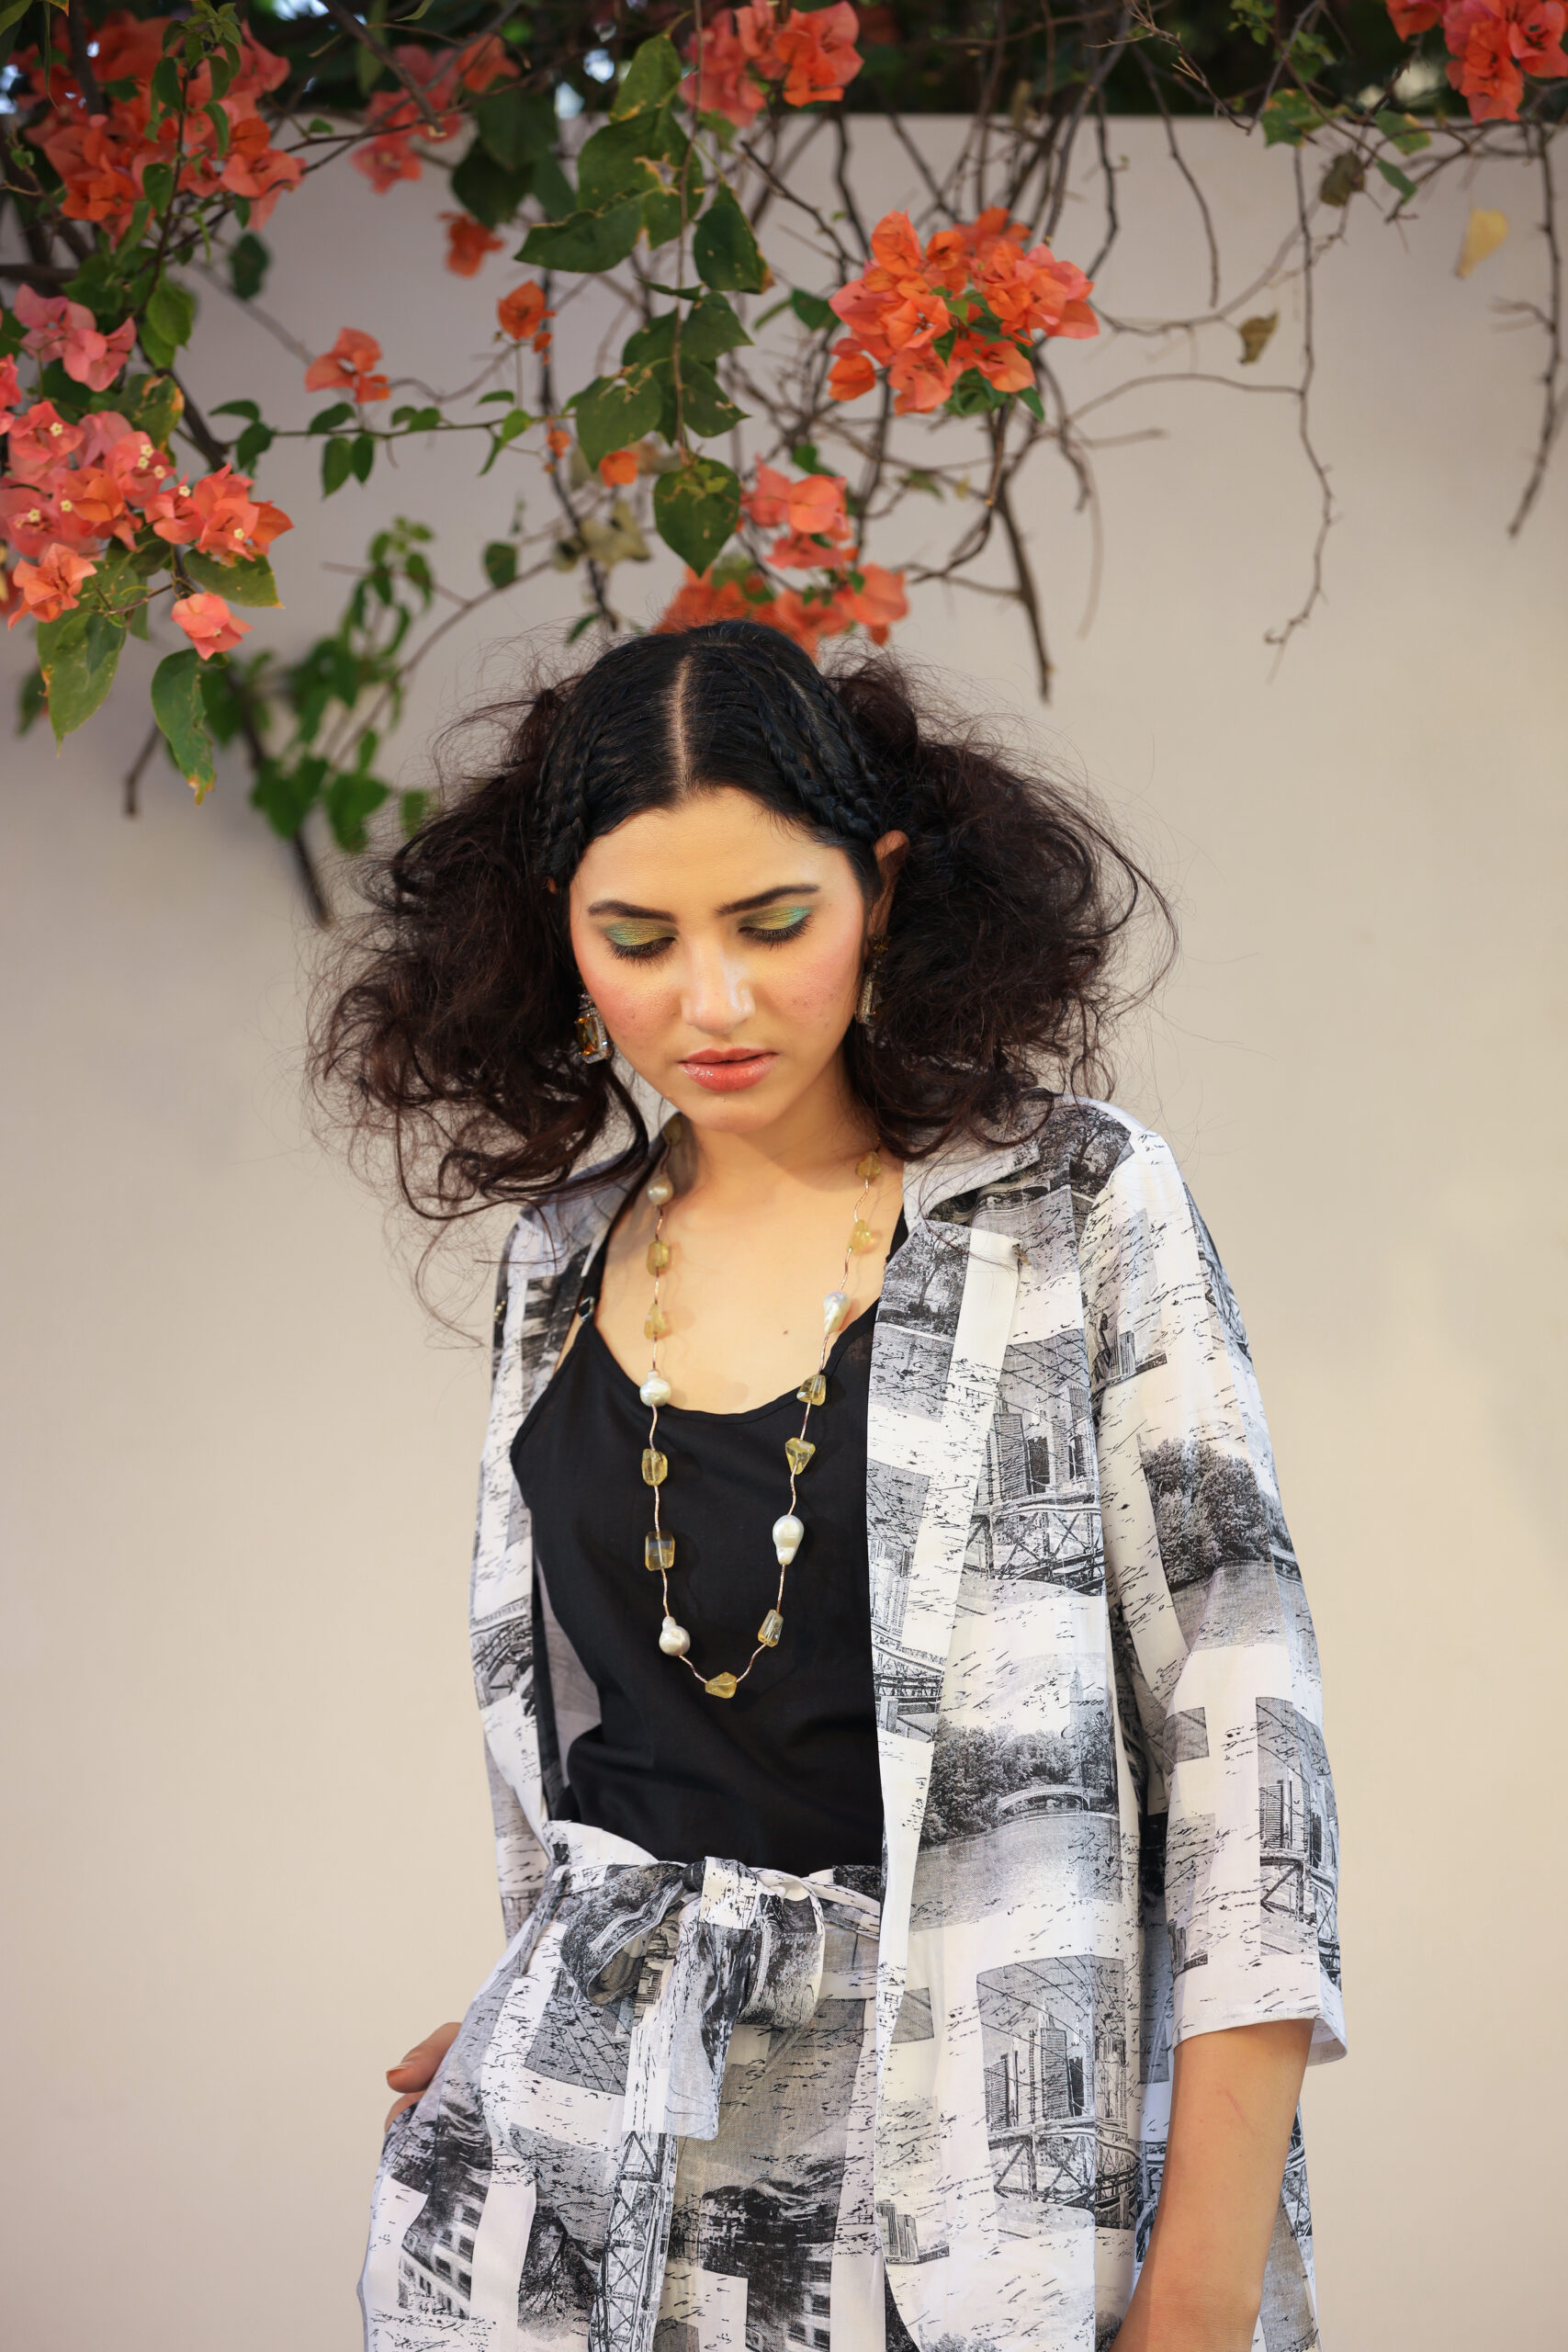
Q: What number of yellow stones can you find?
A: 11